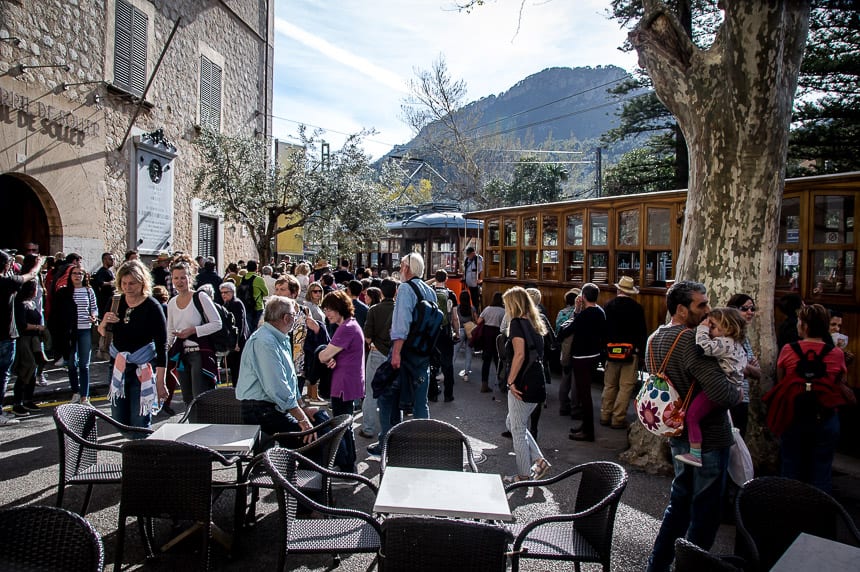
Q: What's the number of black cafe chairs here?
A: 11